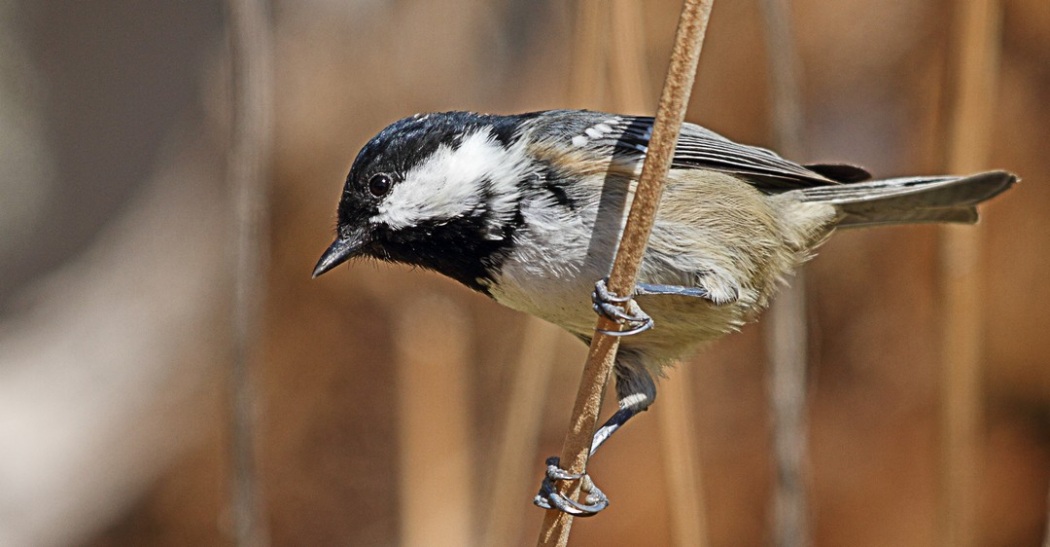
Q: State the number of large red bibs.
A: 0